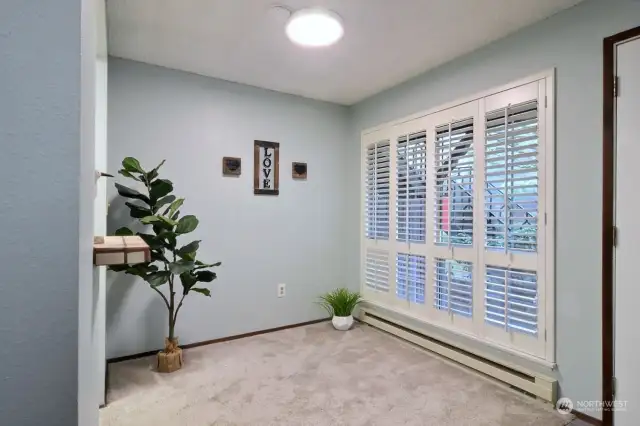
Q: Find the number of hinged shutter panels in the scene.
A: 4